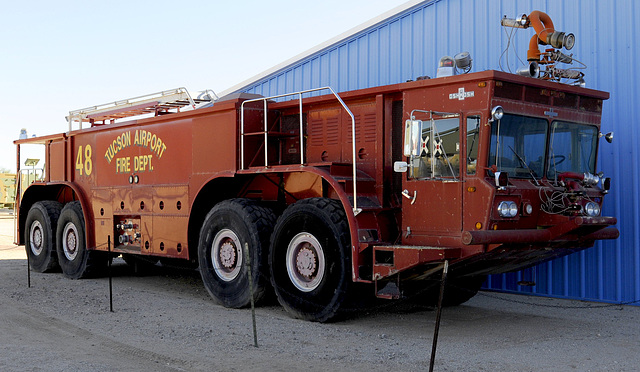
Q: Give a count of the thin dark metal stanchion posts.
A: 4